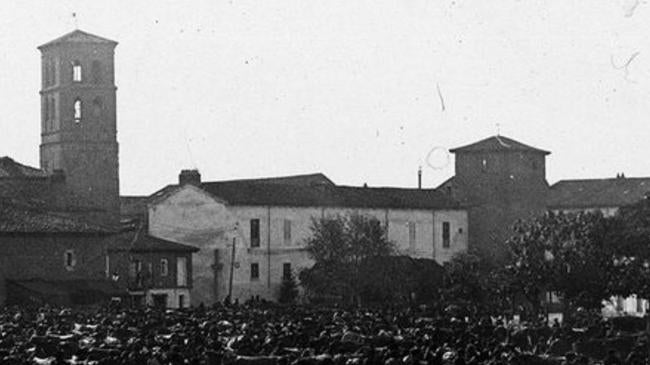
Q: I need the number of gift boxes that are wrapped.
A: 0